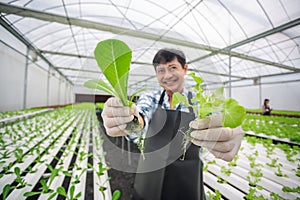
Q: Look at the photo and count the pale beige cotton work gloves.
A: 2